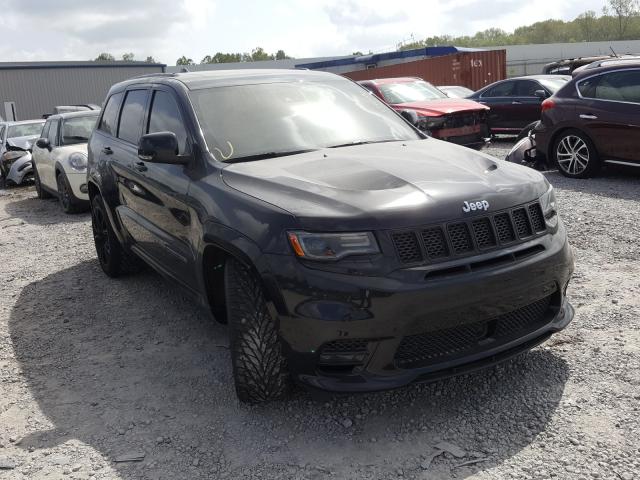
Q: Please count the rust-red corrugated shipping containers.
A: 1